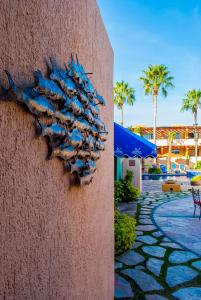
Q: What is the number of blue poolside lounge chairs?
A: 3